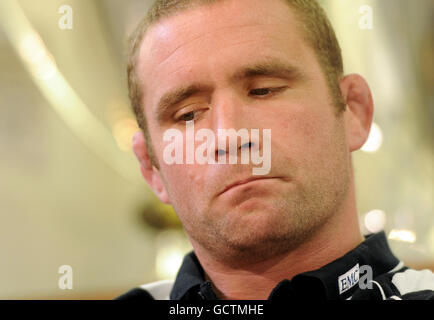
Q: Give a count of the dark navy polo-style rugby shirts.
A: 1